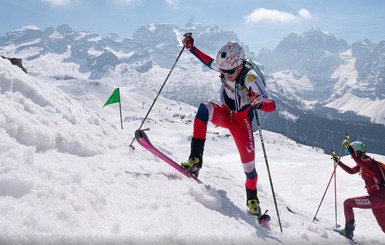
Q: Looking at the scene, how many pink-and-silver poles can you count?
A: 2